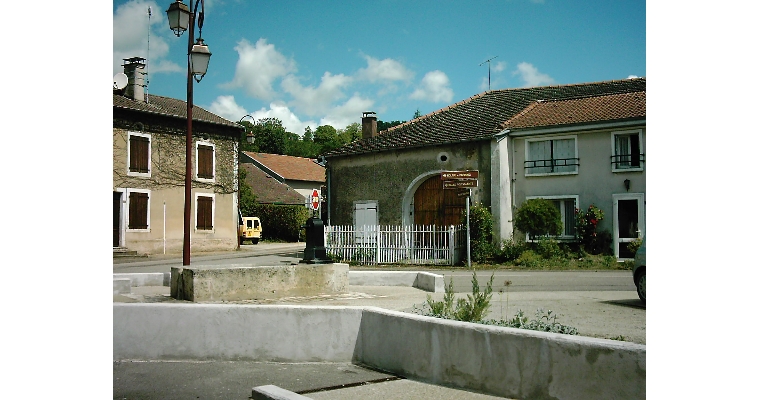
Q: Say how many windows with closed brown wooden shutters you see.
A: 4